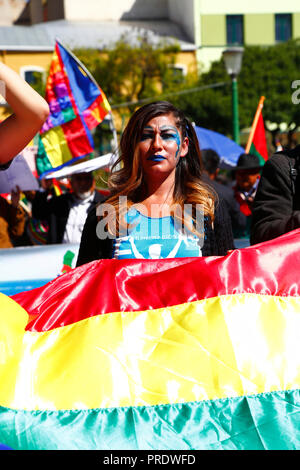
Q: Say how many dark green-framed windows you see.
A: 2